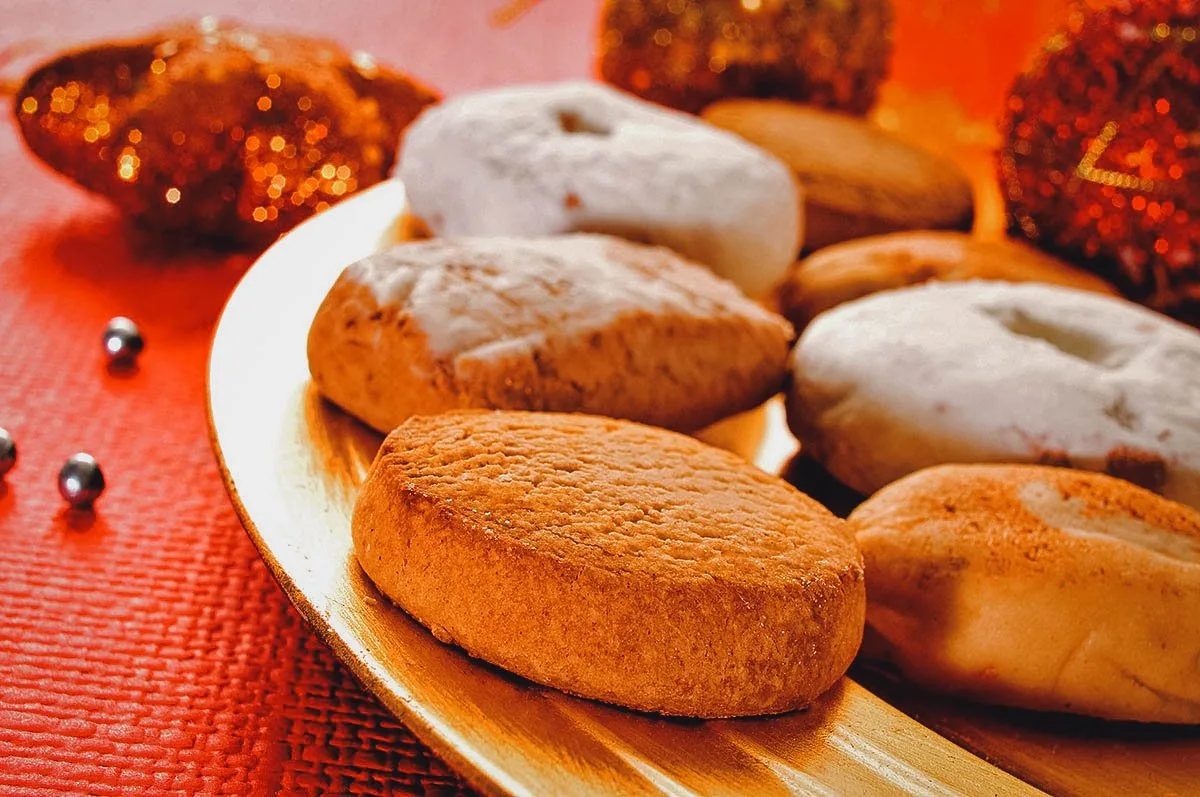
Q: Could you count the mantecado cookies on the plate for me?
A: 7